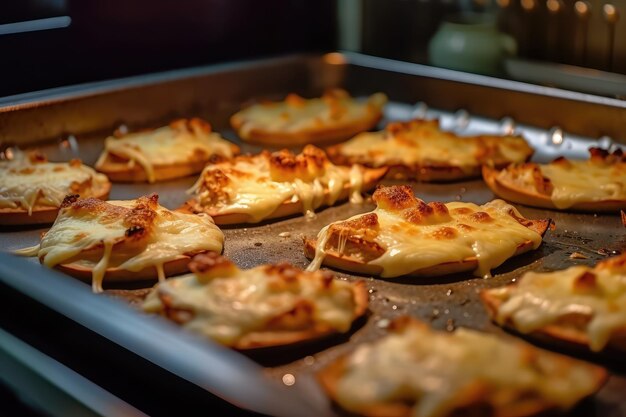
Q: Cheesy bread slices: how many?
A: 11